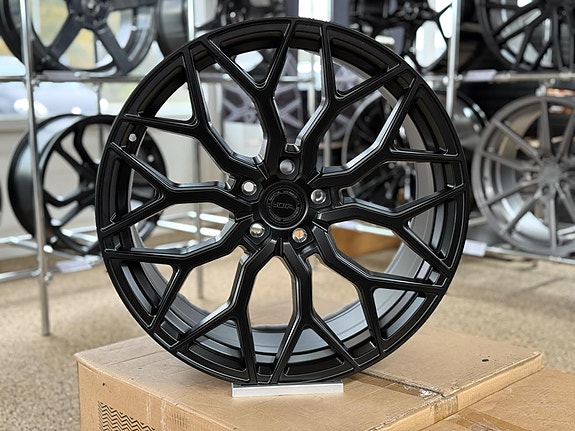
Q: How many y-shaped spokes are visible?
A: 10